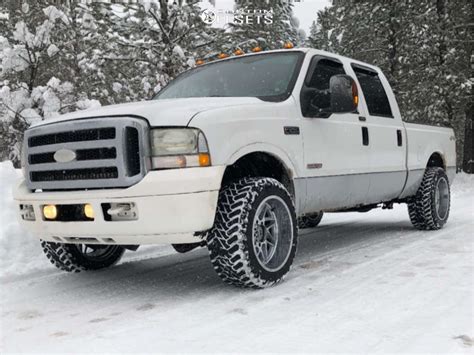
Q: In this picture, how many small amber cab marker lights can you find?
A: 5